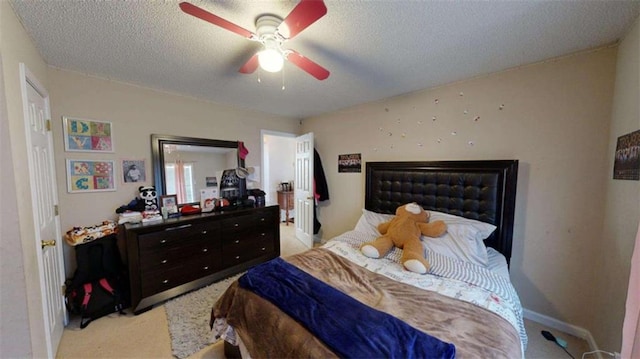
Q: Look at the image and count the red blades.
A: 4